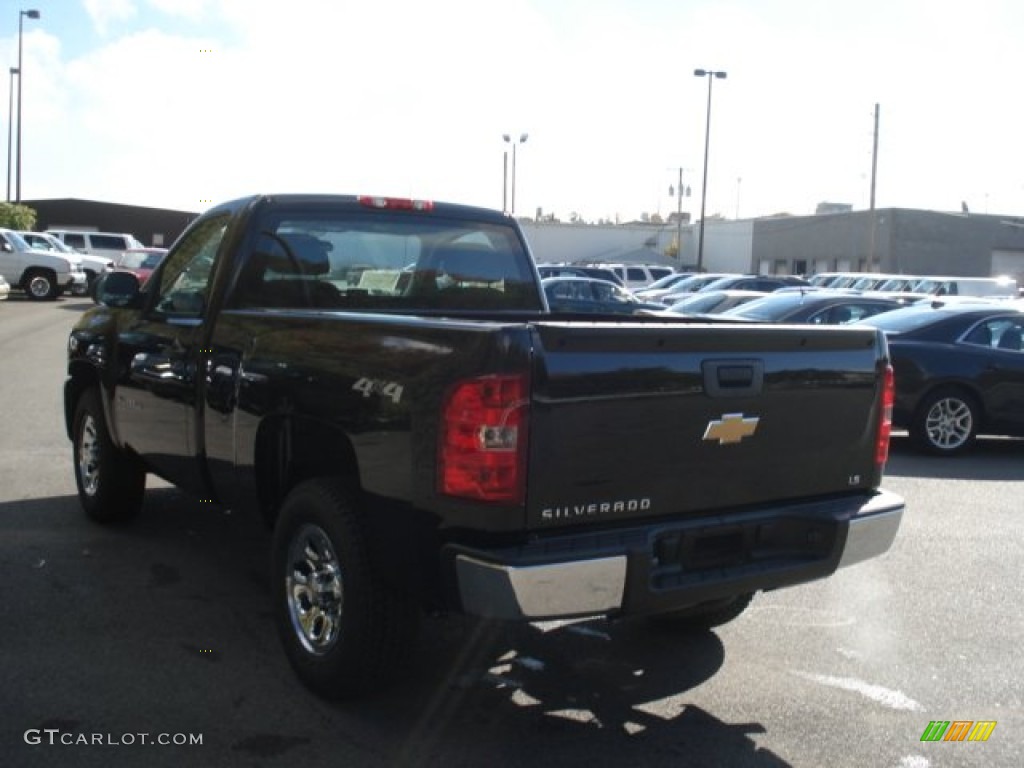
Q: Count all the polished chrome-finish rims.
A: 2